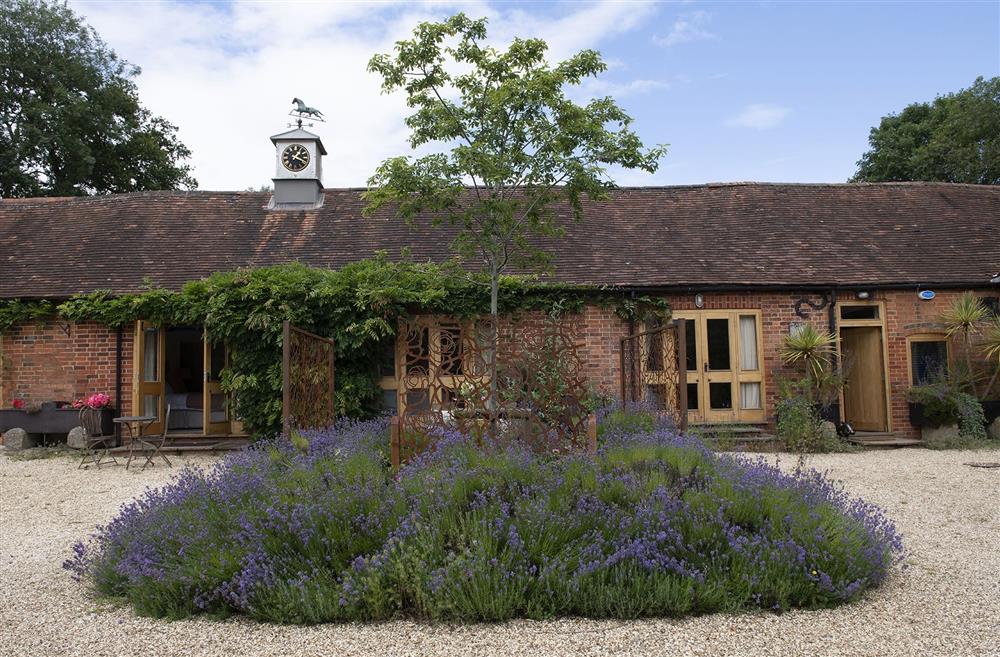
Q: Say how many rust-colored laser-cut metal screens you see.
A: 3